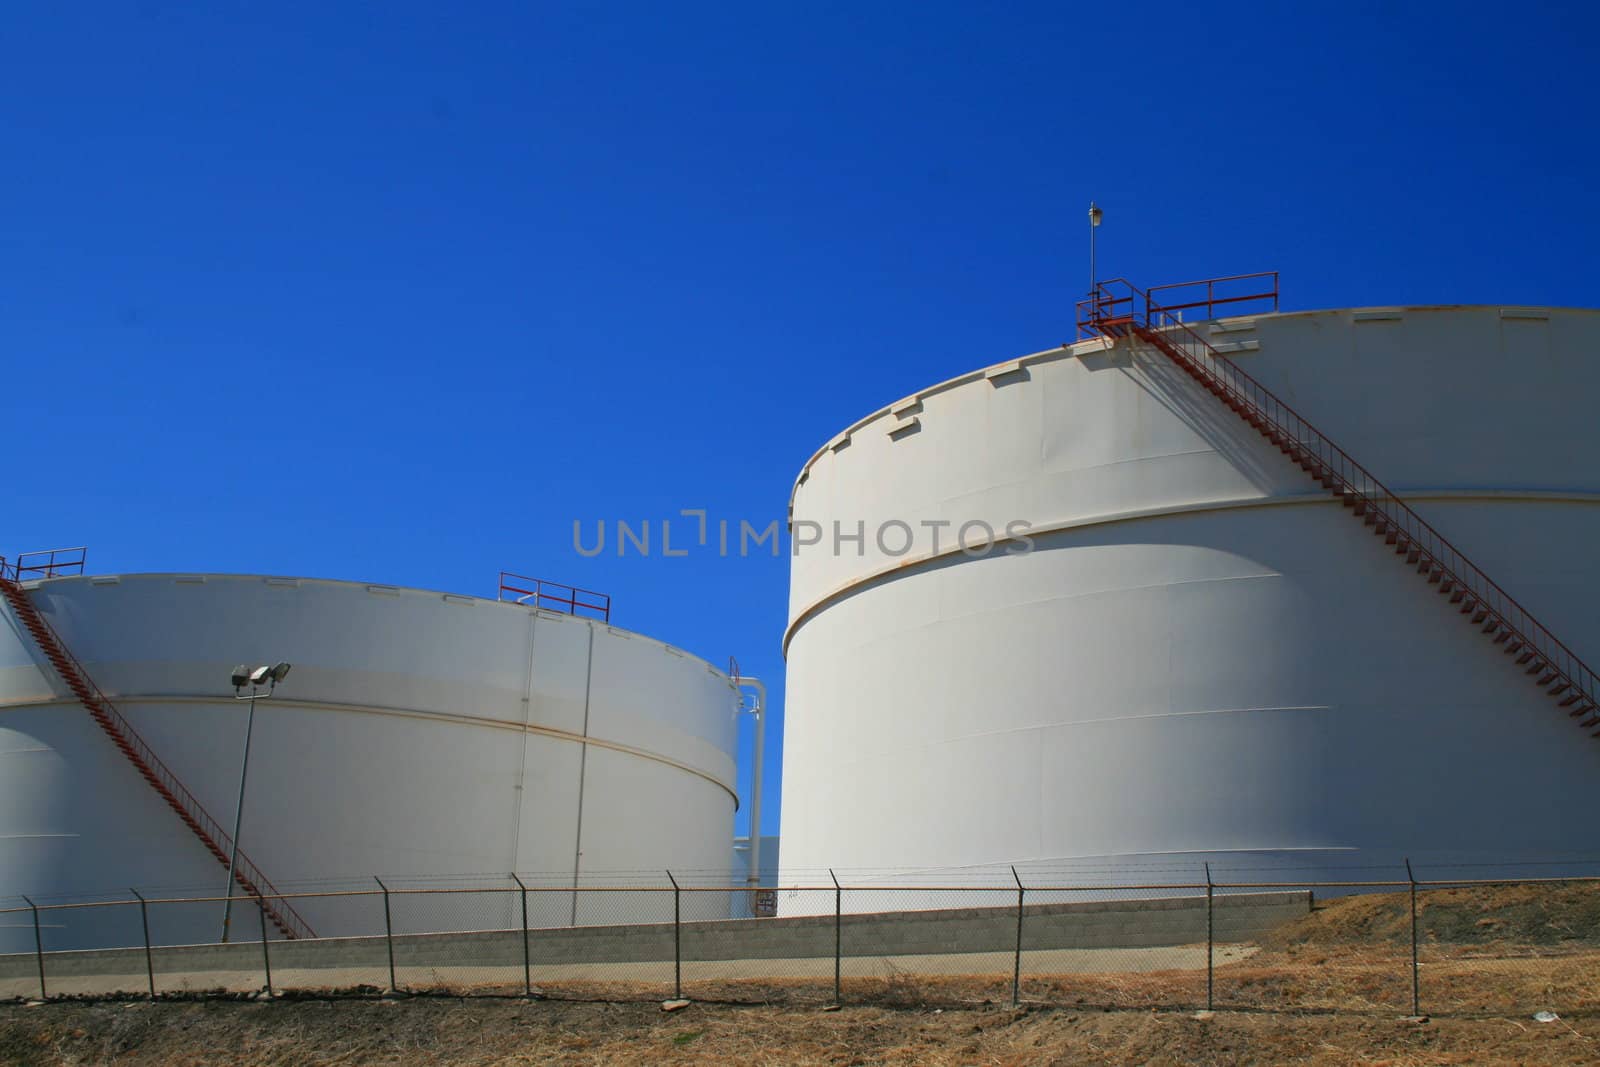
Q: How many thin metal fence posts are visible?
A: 10